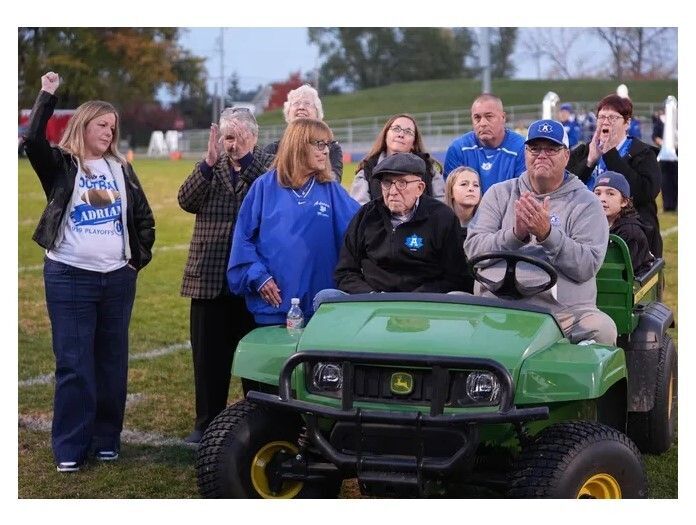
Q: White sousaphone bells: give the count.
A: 3